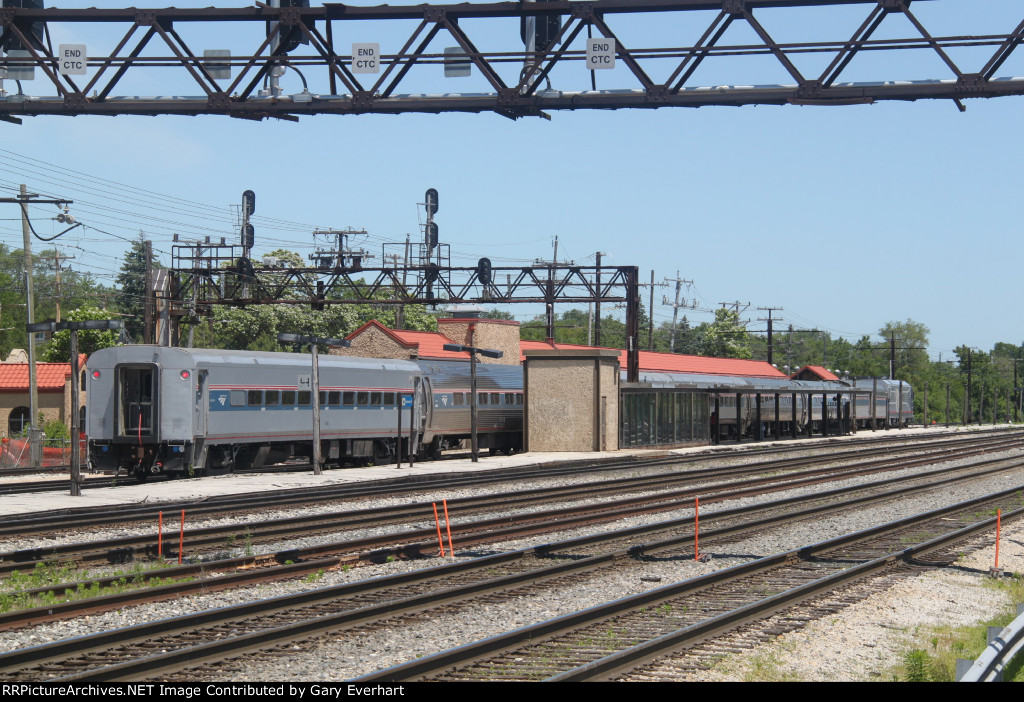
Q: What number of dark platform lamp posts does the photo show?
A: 3